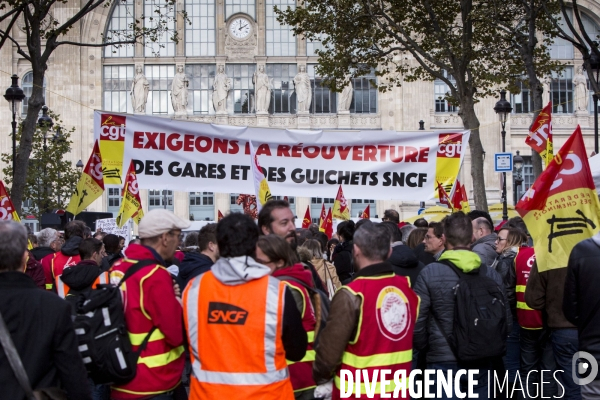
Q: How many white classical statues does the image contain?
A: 7